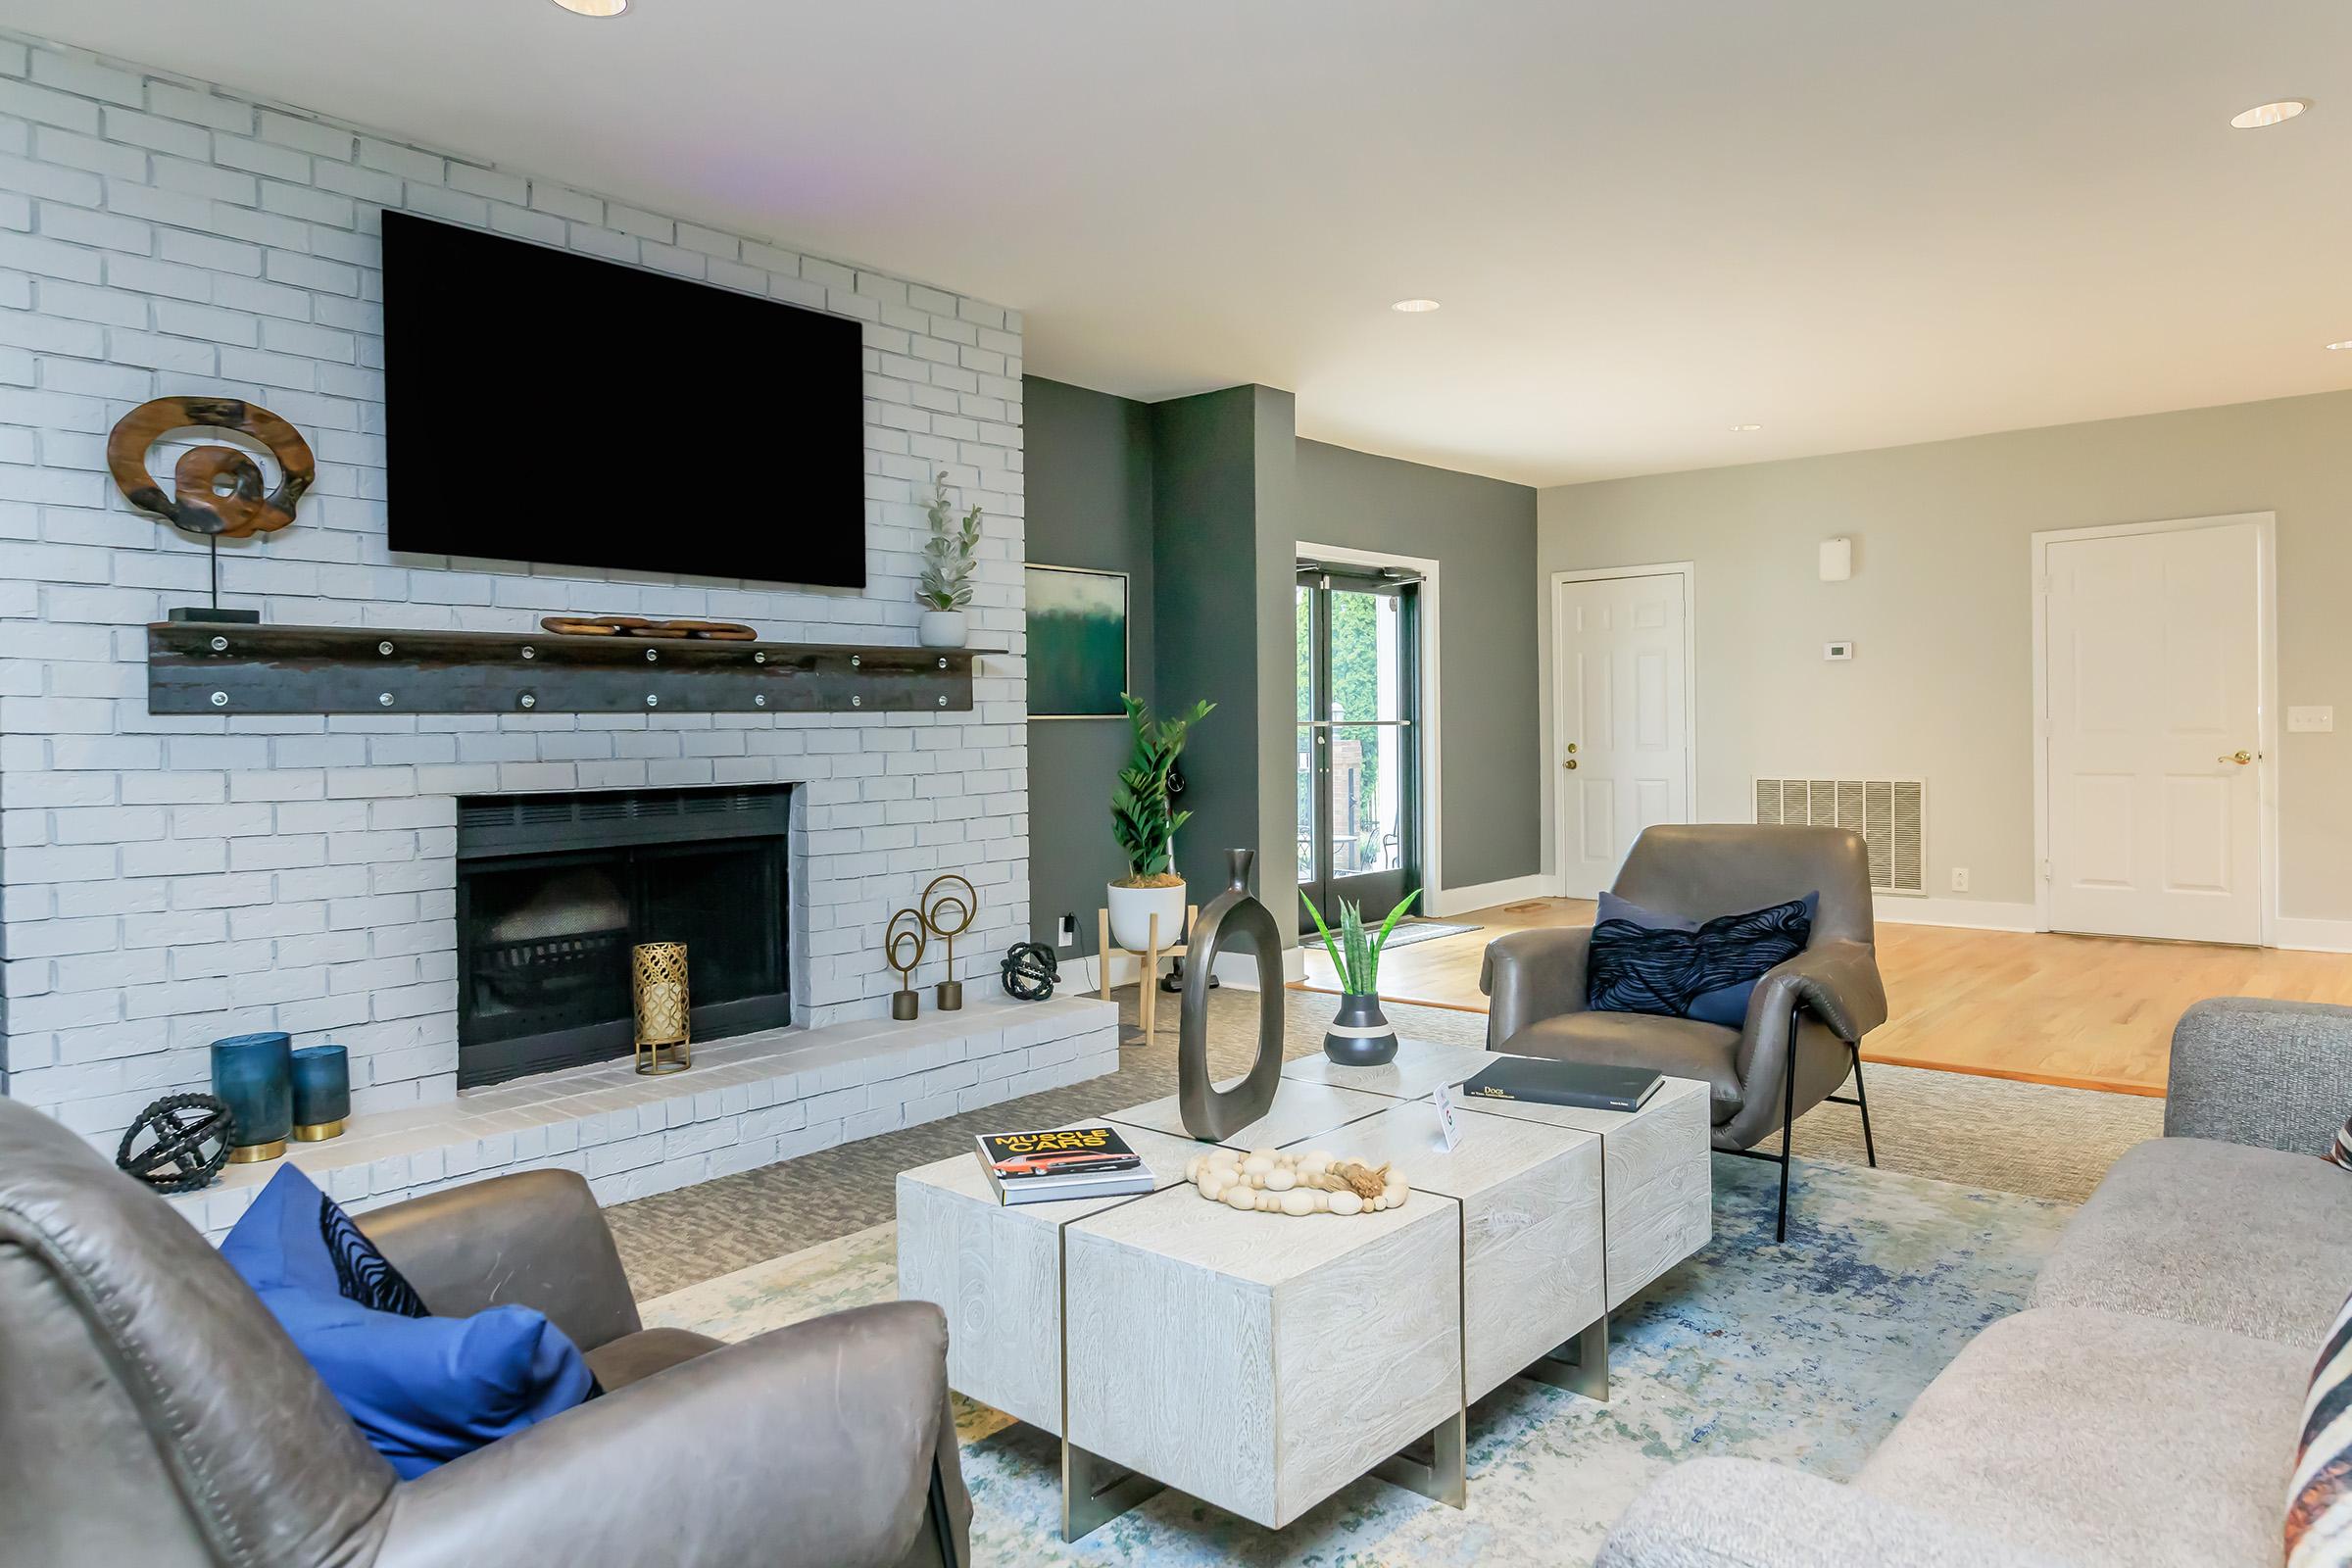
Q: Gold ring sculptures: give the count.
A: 2